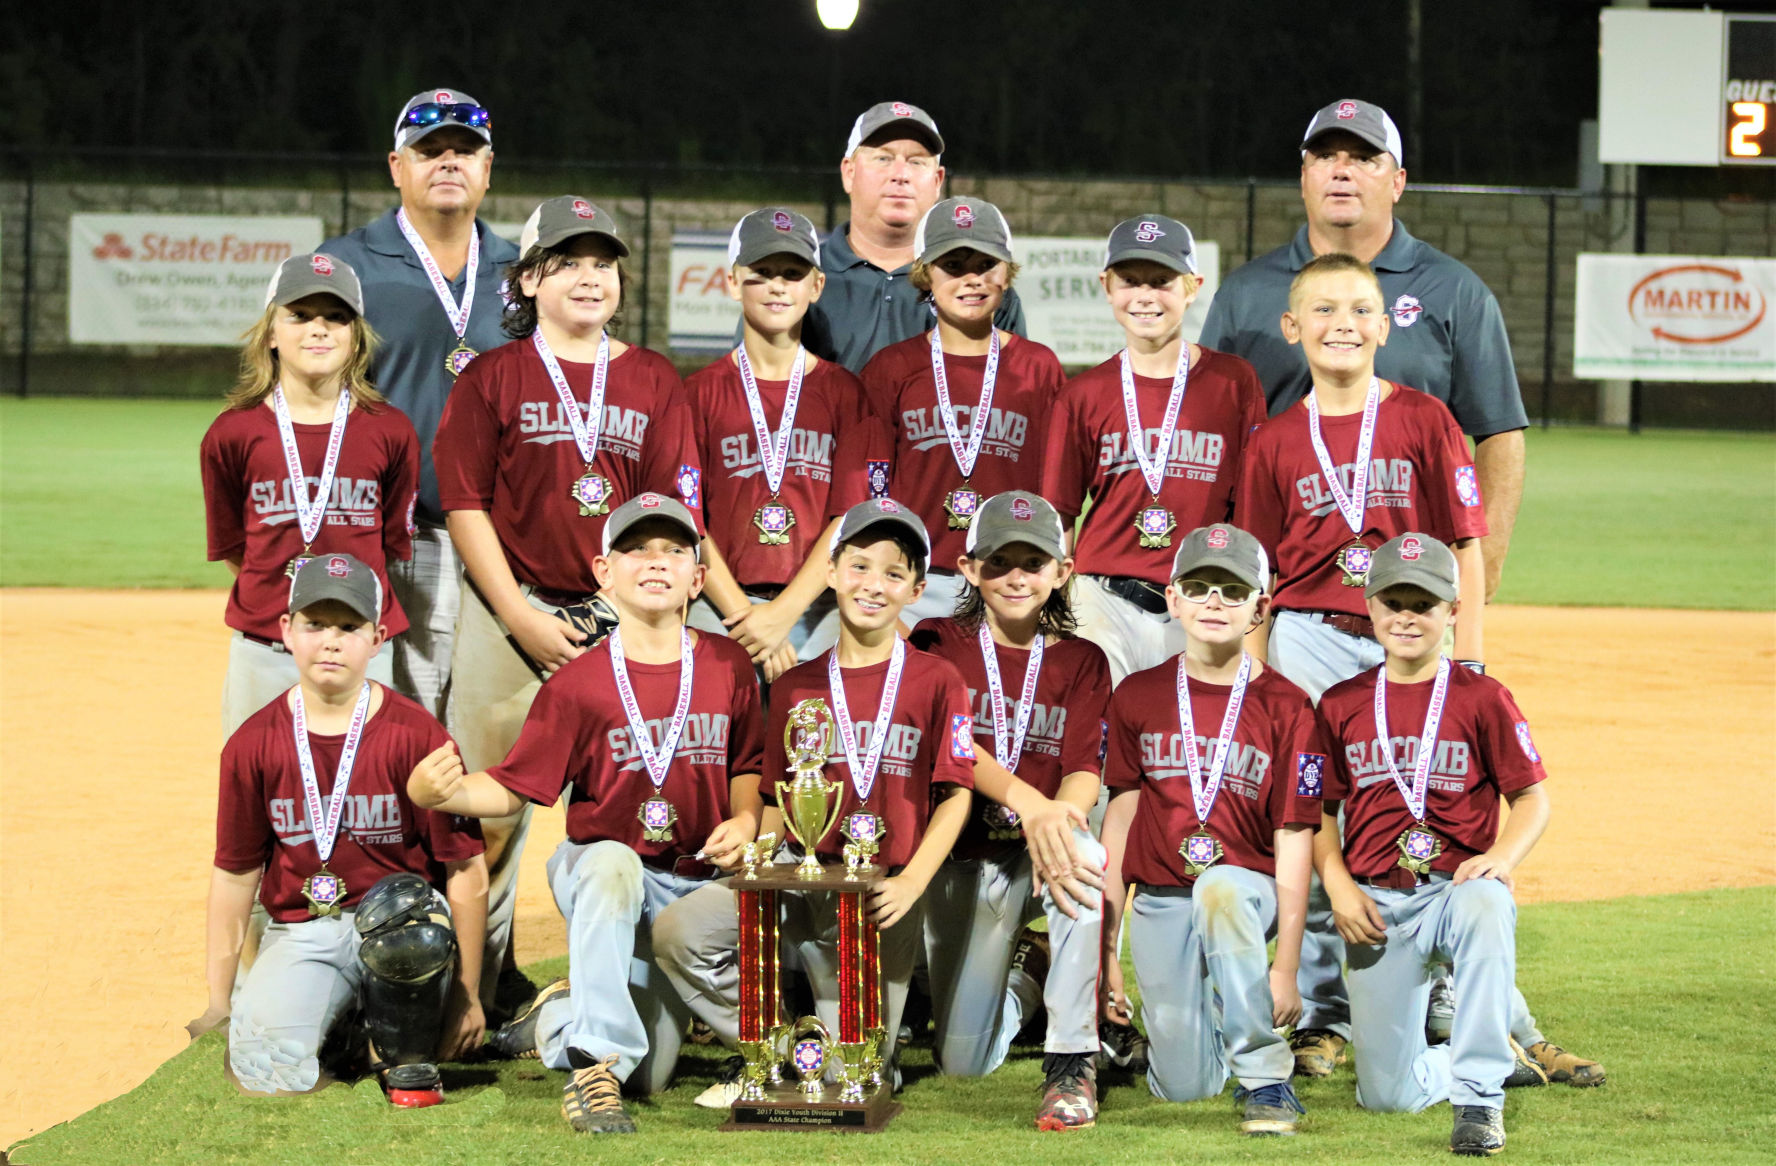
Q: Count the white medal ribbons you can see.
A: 13